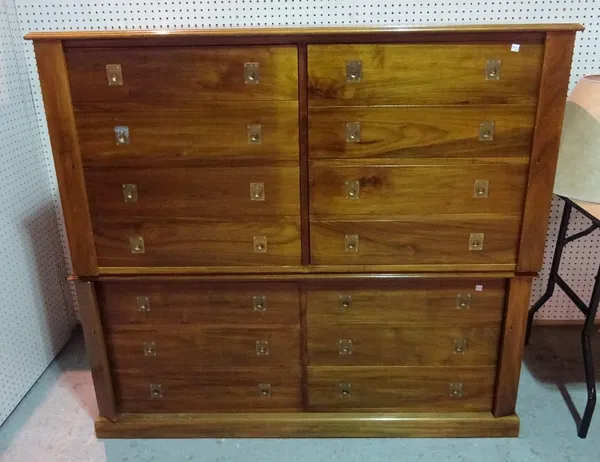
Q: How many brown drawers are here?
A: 14